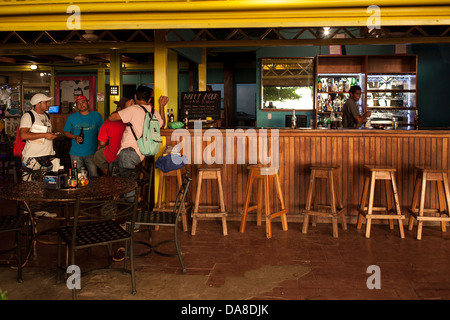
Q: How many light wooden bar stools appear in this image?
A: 6